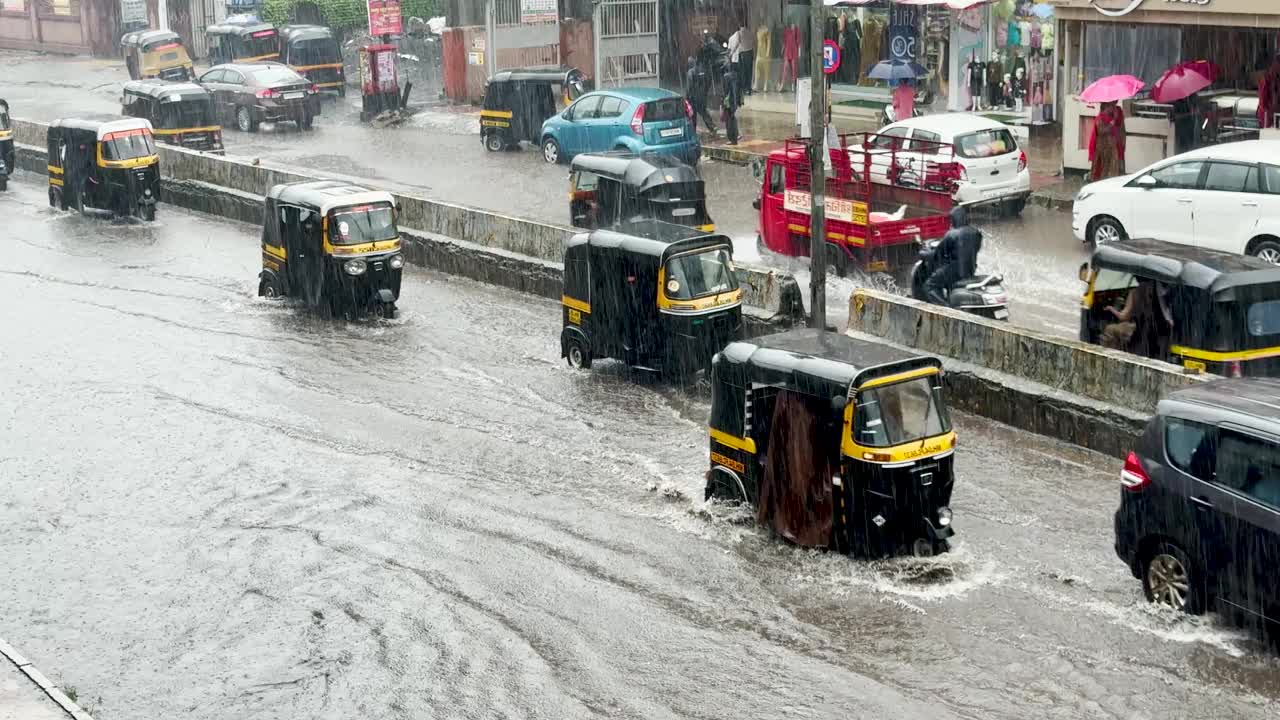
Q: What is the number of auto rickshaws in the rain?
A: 12